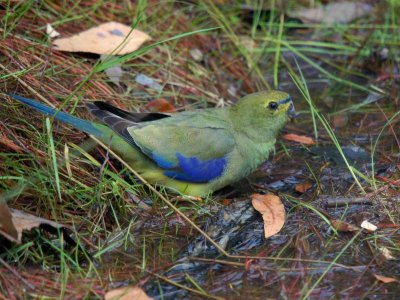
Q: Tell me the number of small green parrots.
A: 1